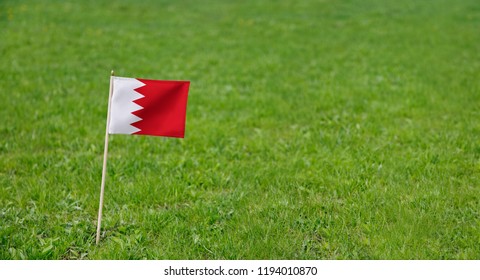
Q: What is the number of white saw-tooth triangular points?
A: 5